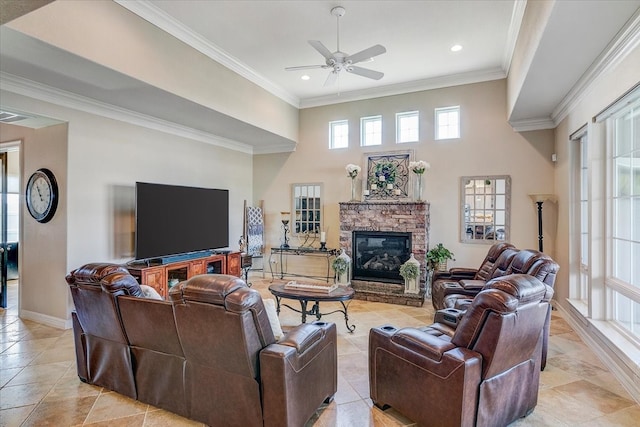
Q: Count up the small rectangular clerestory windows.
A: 4